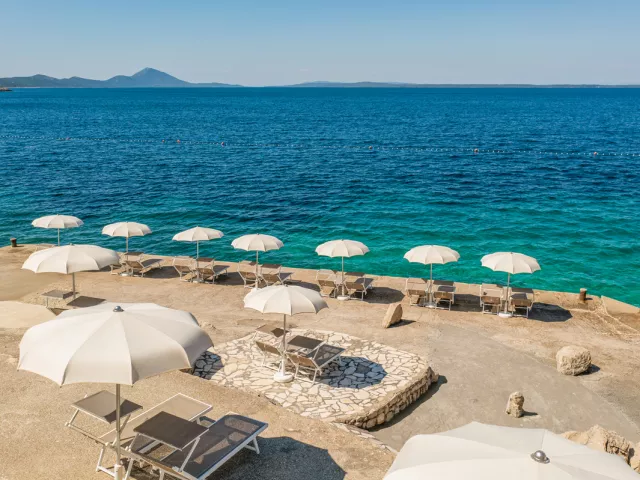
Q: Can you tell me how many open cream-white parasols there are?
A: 11